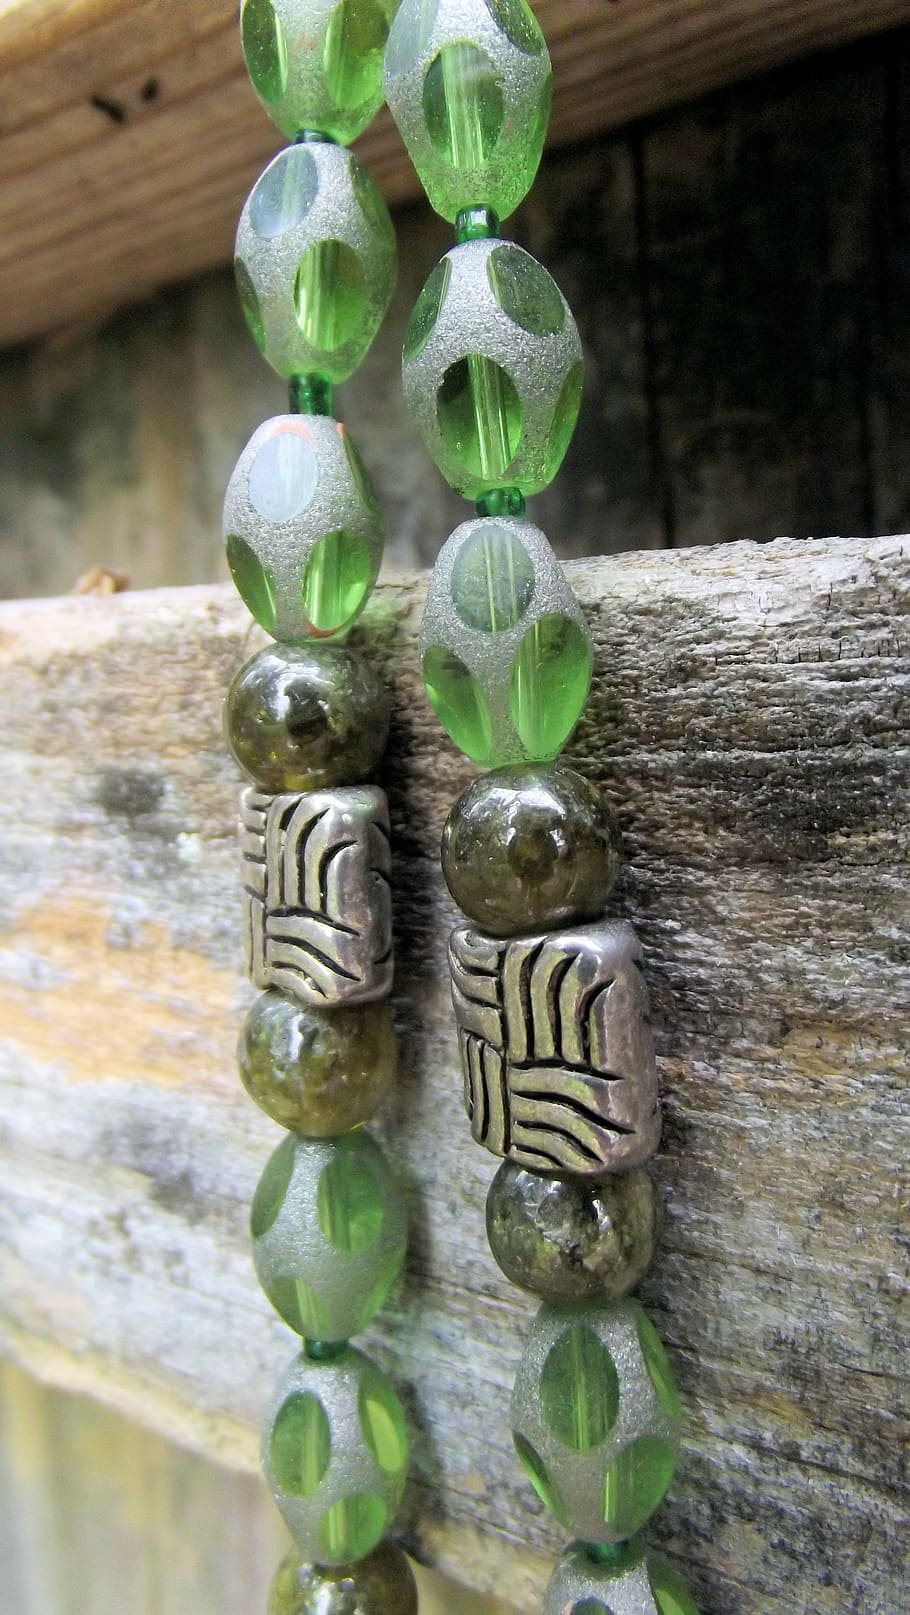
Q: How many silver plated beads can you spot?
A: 2